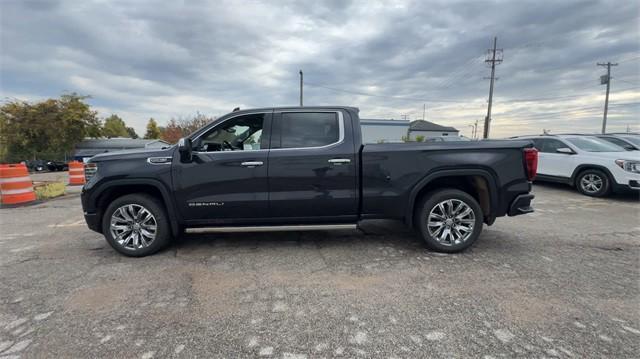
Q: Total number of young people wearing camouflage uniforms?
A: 0